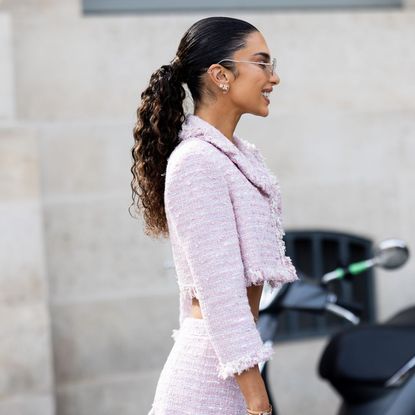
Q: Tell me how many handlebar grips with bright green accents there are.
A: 1